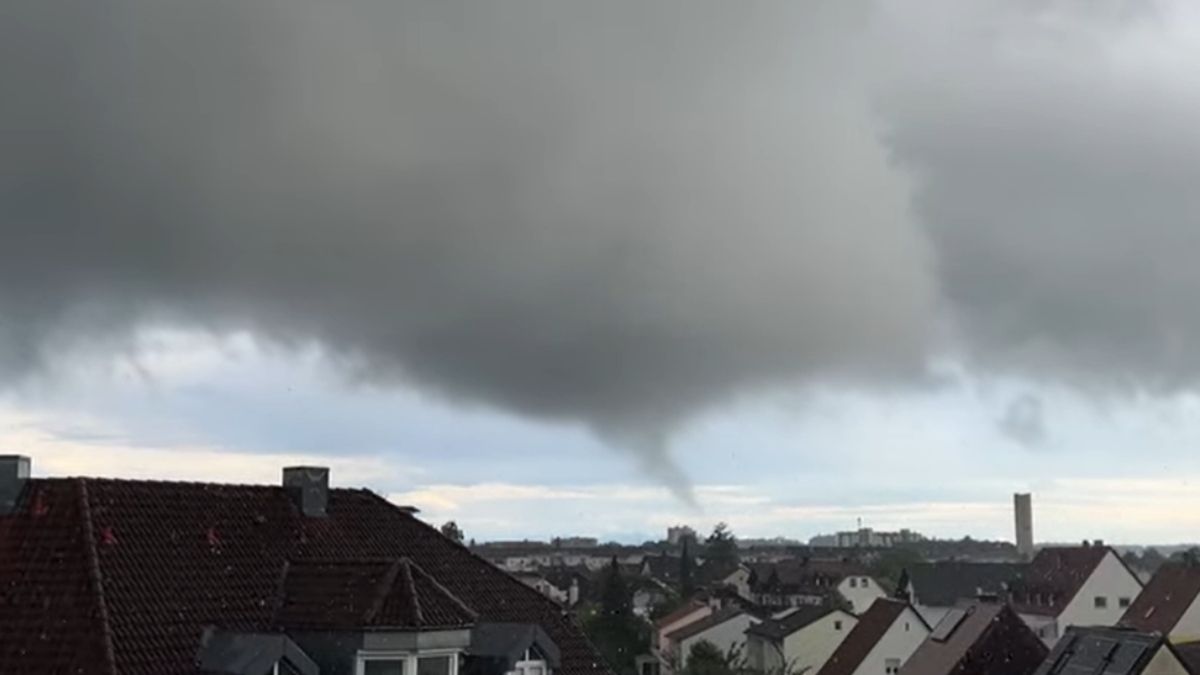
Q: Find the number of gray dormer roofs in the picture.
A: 2